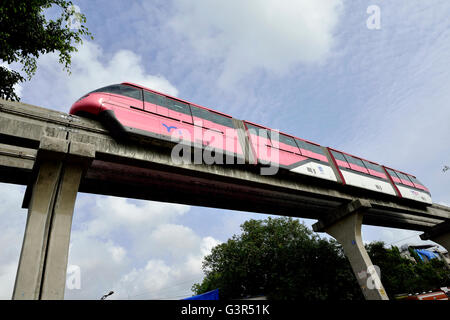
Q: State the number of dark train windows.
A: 12